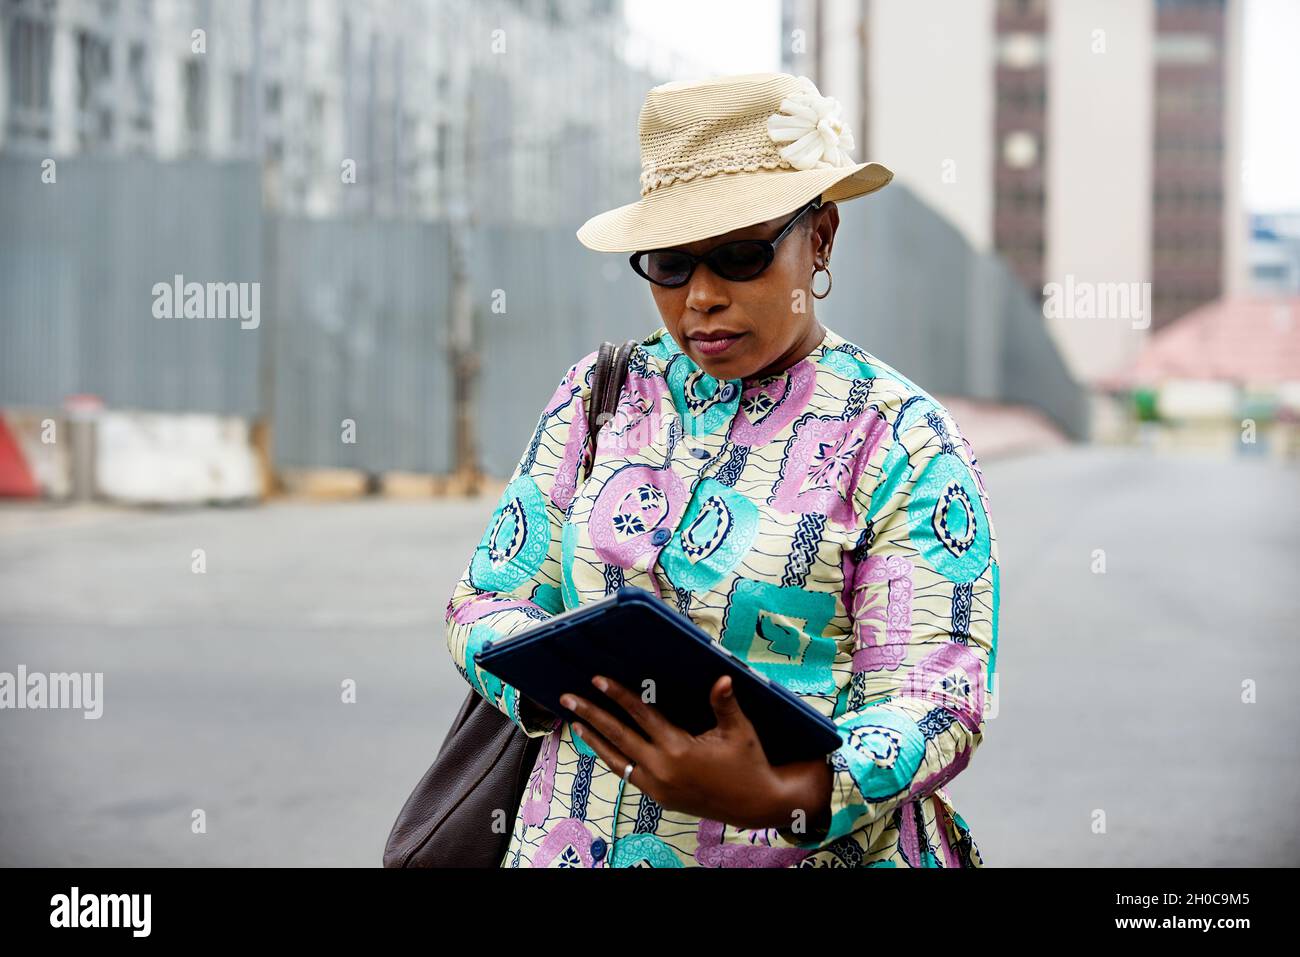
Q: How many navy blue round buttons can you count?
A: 4